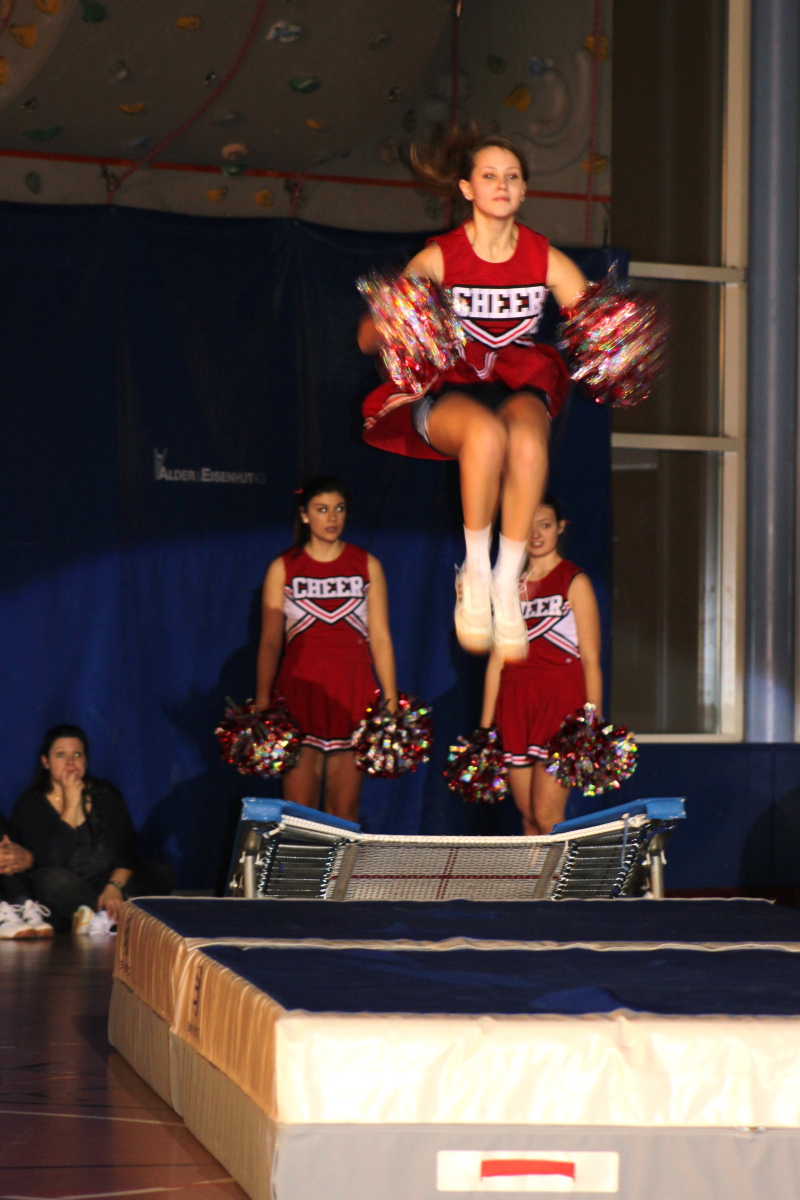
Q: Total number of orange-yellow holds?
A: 11